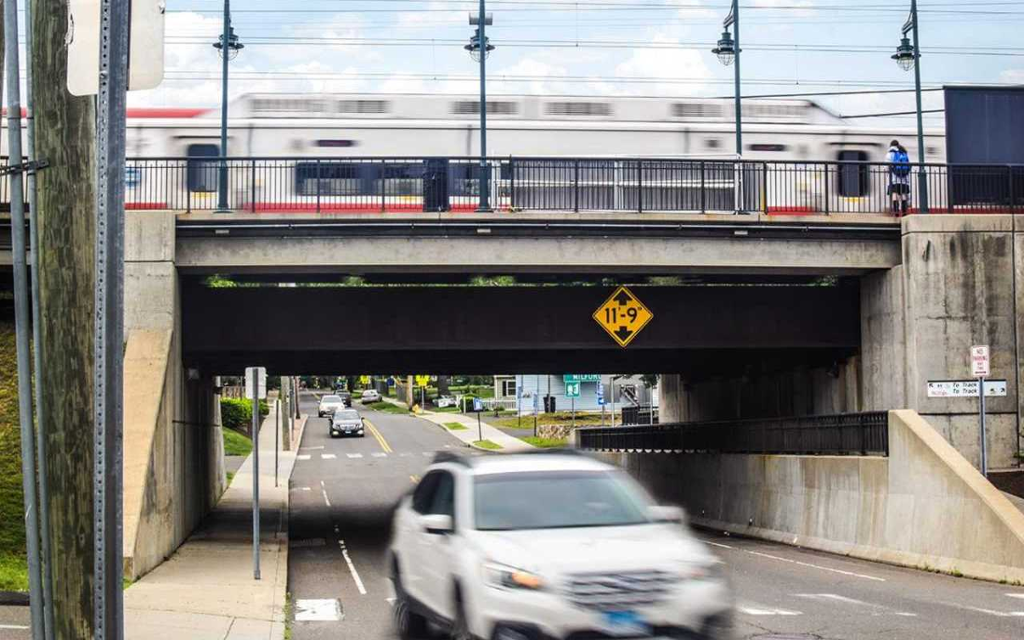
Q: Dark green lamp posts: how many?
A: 4